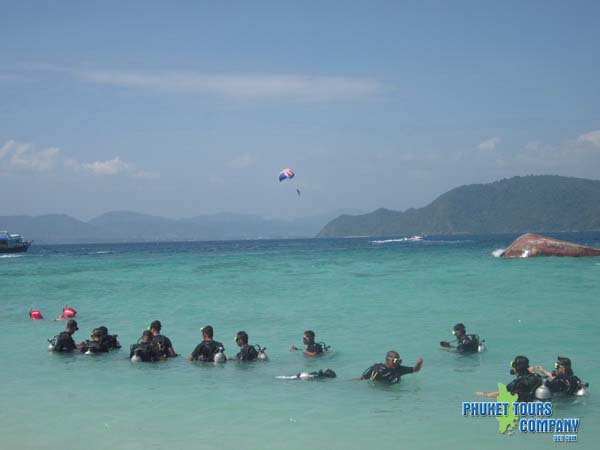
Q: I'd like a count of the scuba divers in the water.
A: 13